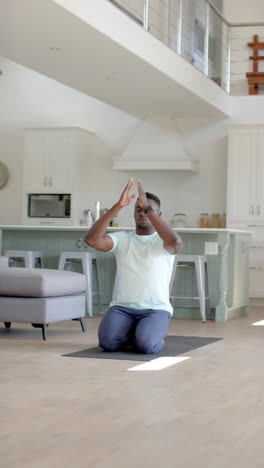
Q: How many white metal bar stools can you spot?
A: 3